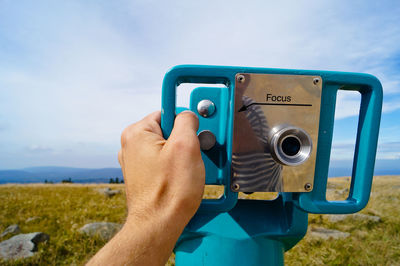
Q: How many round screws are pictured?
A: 4